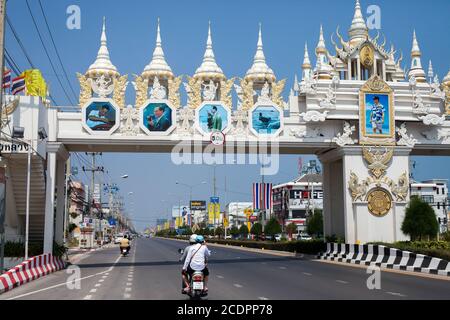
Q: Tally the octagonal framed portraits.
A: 4